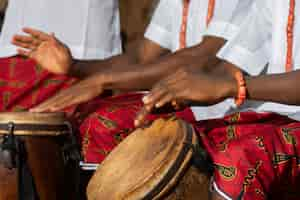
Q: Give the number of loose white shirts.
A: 3